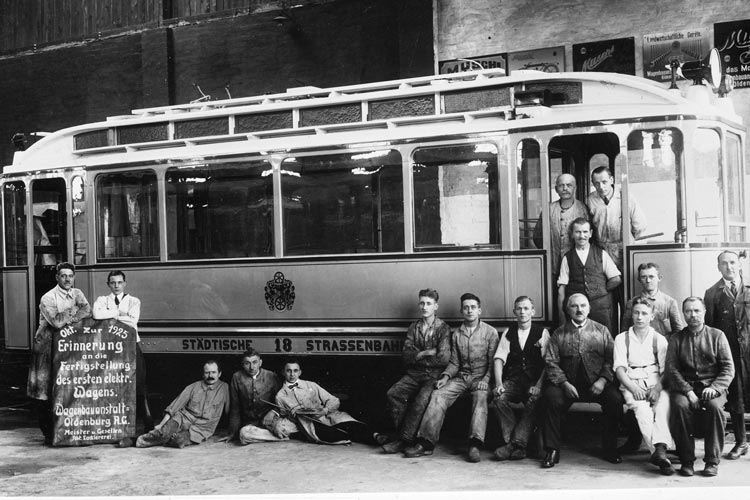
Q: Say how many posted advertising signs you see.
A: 5